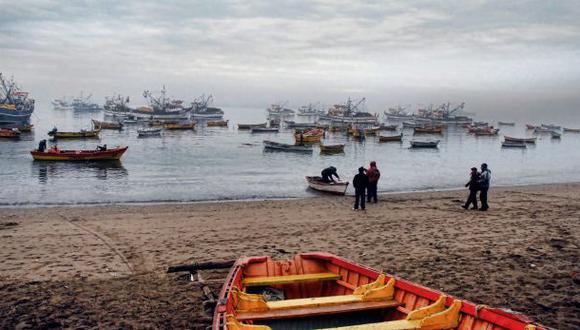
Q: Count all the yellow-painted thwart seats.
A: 3